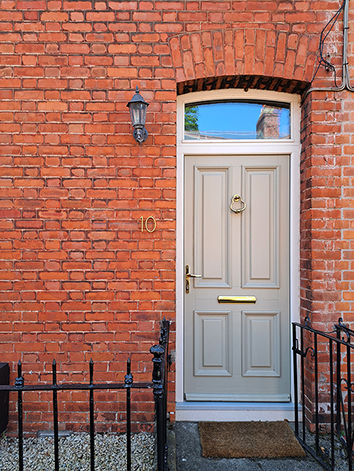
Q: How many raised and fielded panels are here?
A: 4